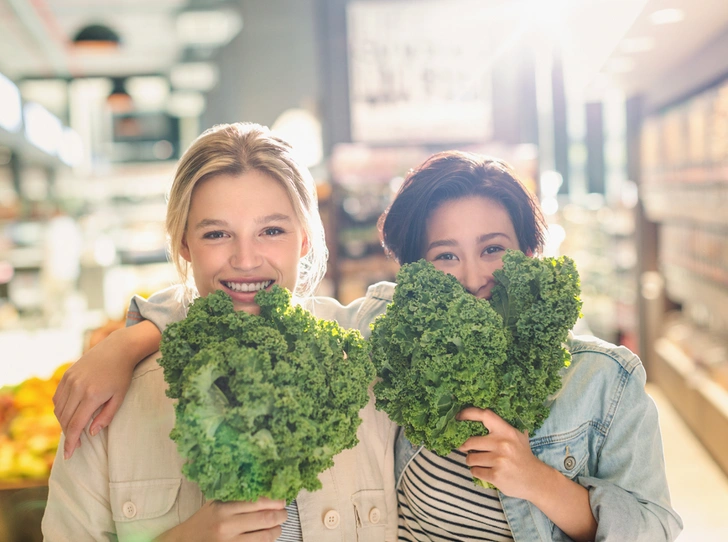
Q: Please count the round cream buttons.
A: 3